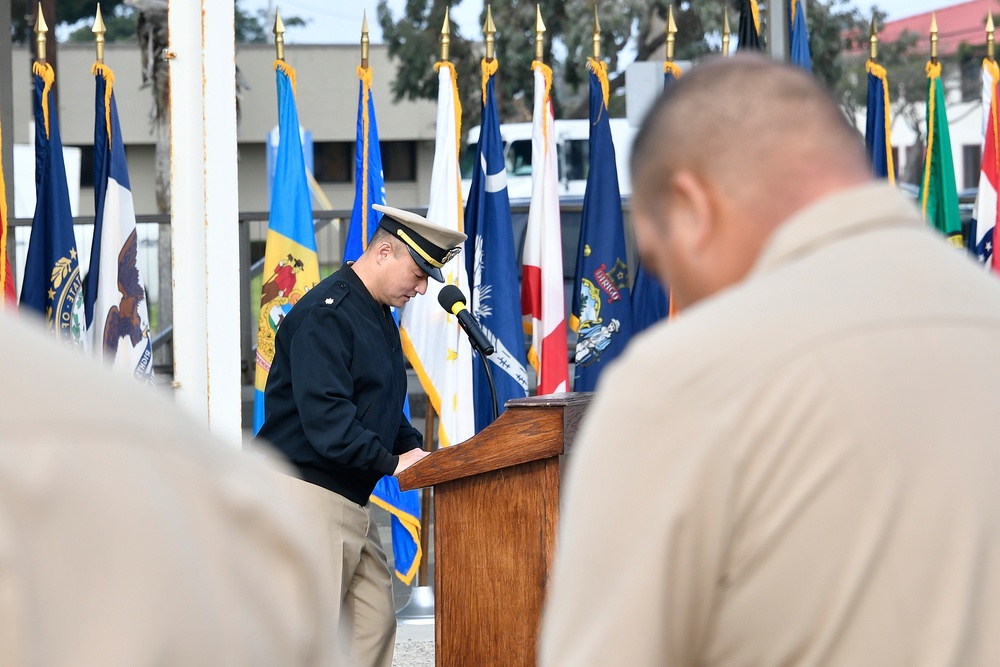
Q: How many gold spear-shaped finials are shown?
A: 13